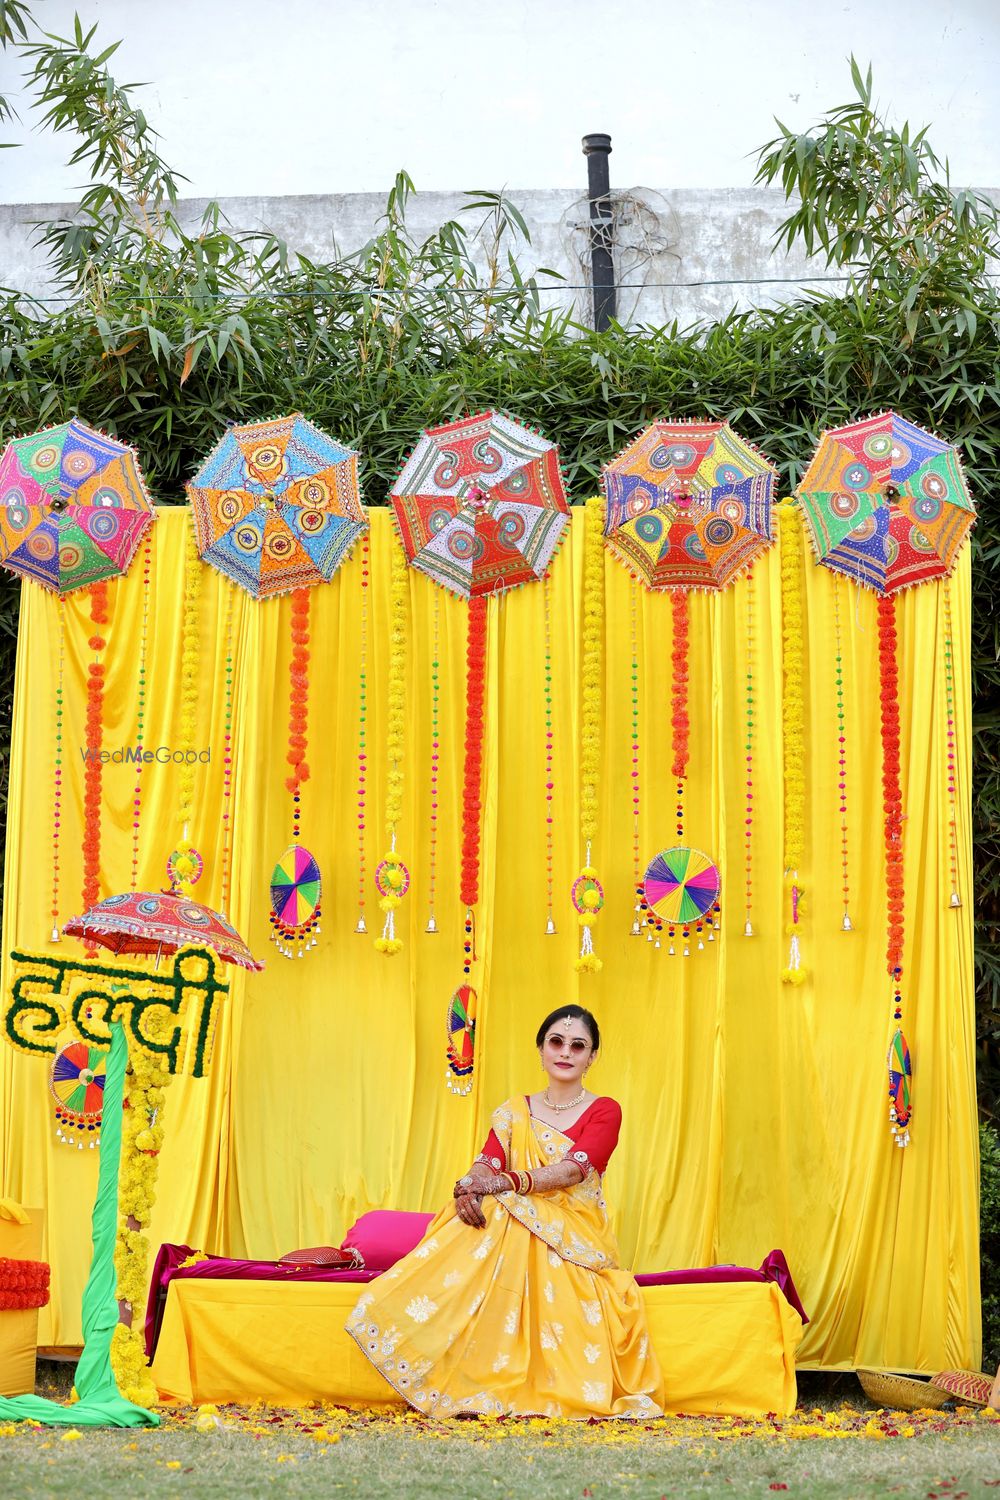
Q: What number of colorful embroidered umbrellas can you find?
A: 6